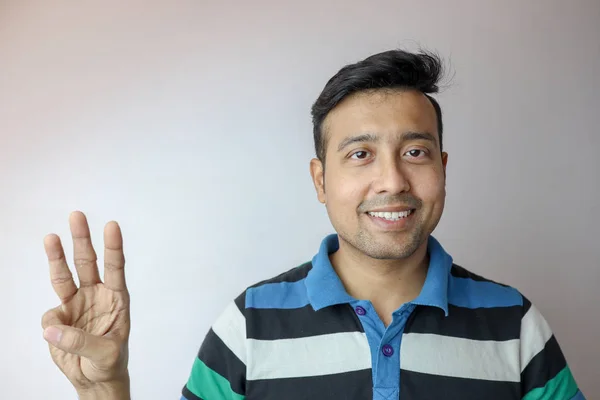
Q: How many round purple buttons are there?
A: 2